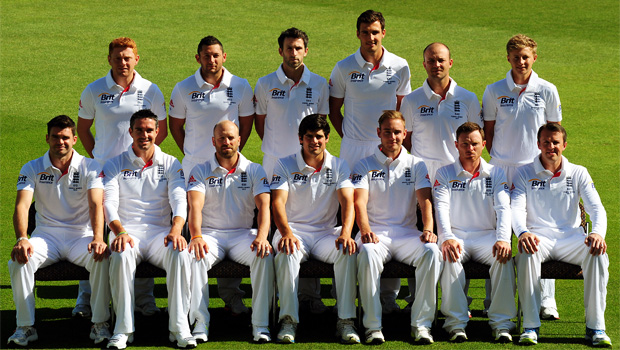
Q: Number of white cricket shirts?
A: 13